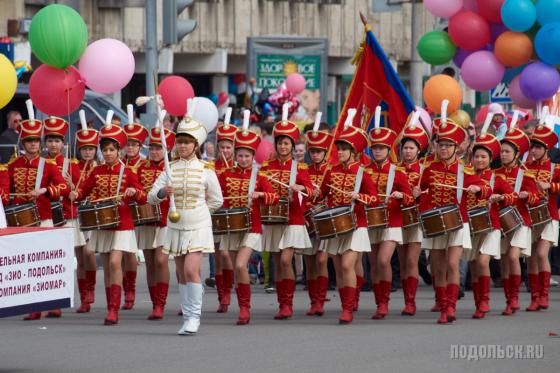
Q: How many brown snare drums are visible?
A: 14